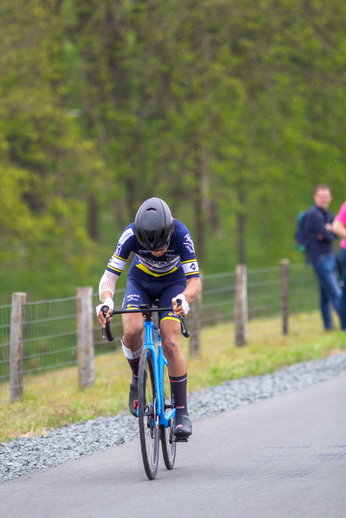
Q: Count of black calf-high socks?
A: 2